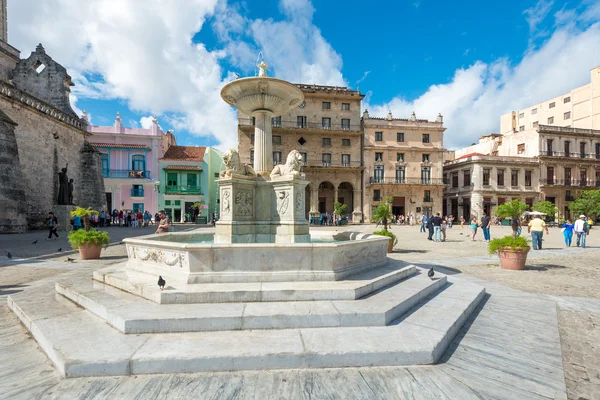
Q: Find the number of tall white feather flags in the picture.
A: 0